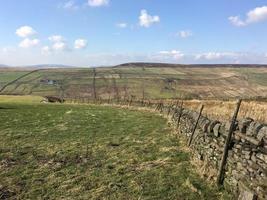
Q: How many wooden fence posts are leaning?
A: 3